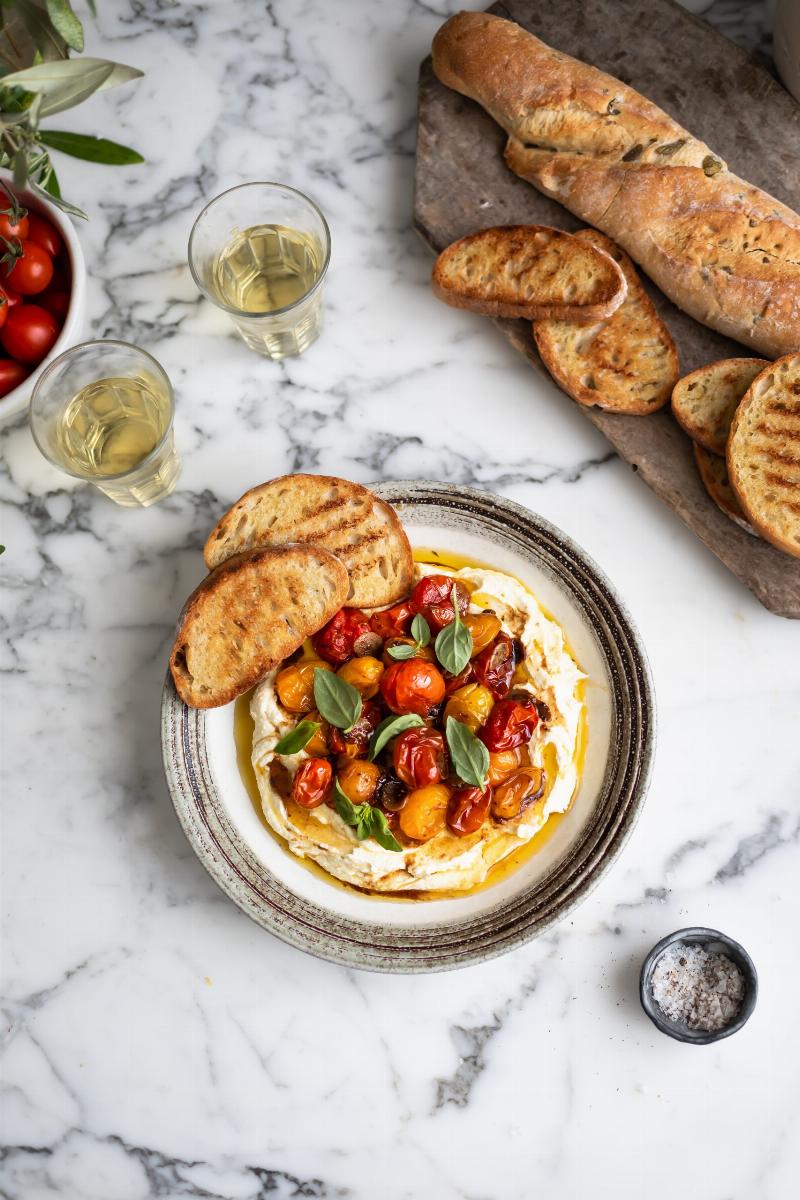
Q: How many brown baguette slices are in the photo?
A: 7